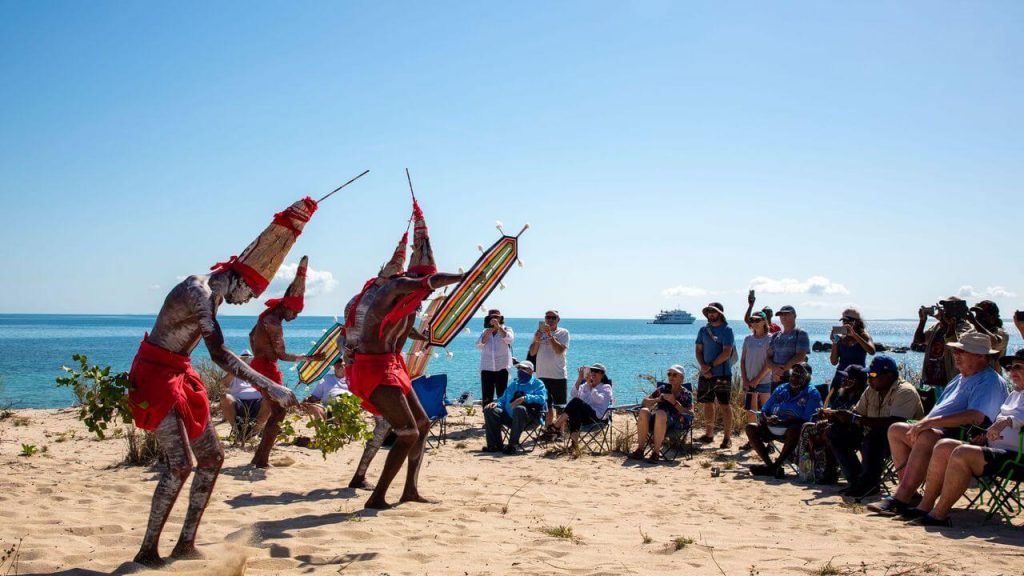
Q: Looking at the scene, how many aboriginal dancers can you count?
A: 4